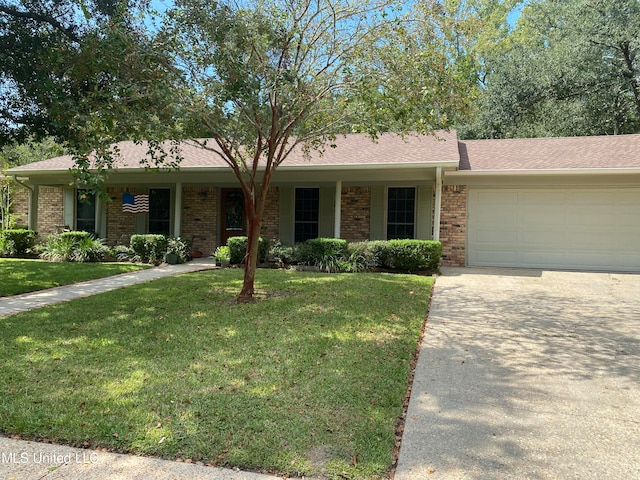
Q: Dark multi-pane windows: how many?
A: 4